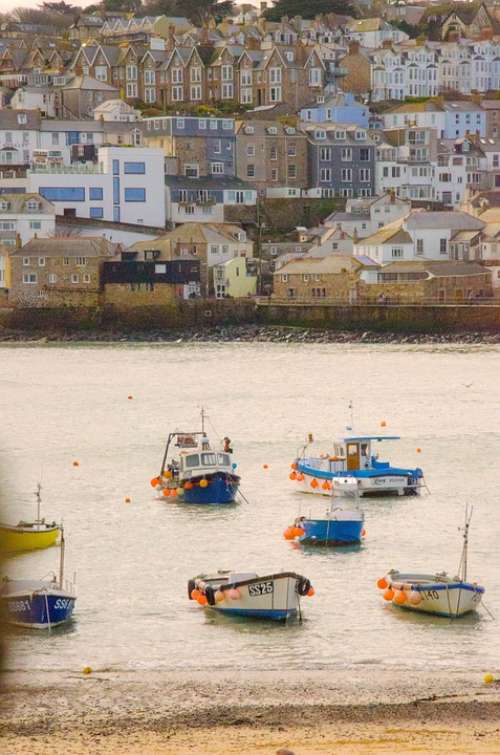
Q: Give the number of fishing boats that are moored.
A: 7